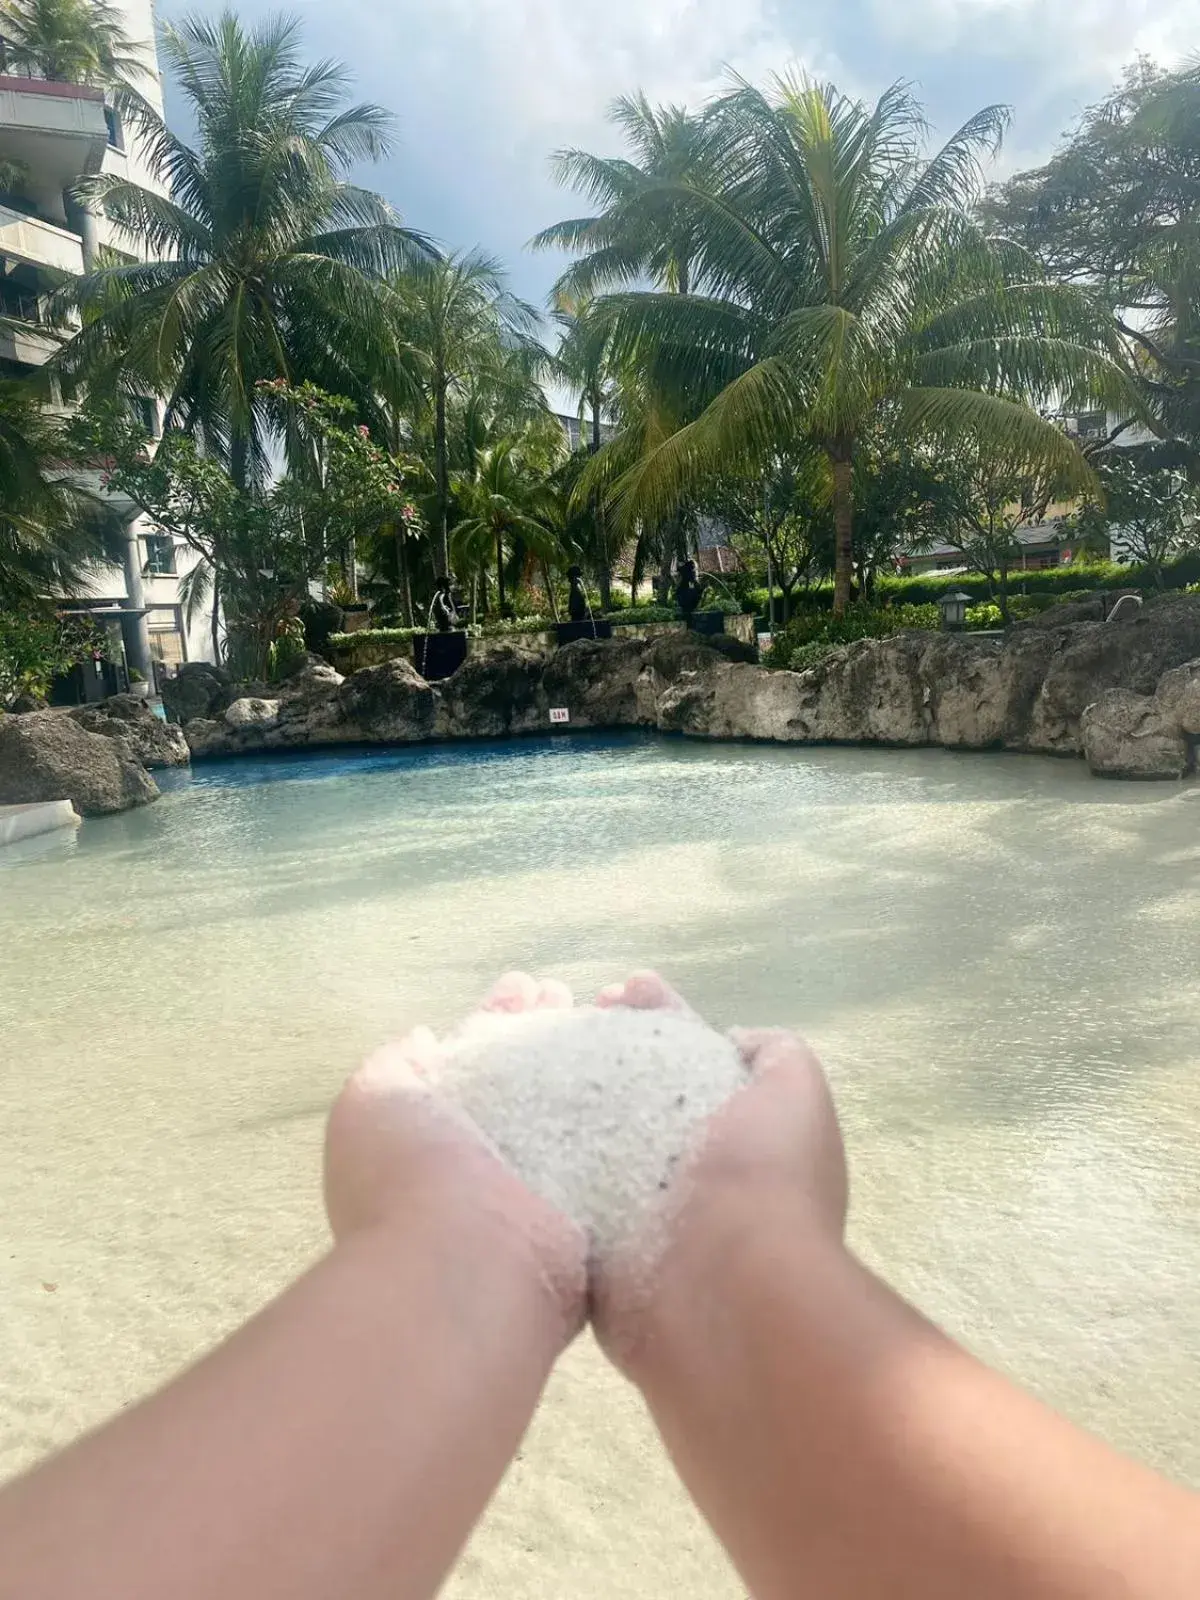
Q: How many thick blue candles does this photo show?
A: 0